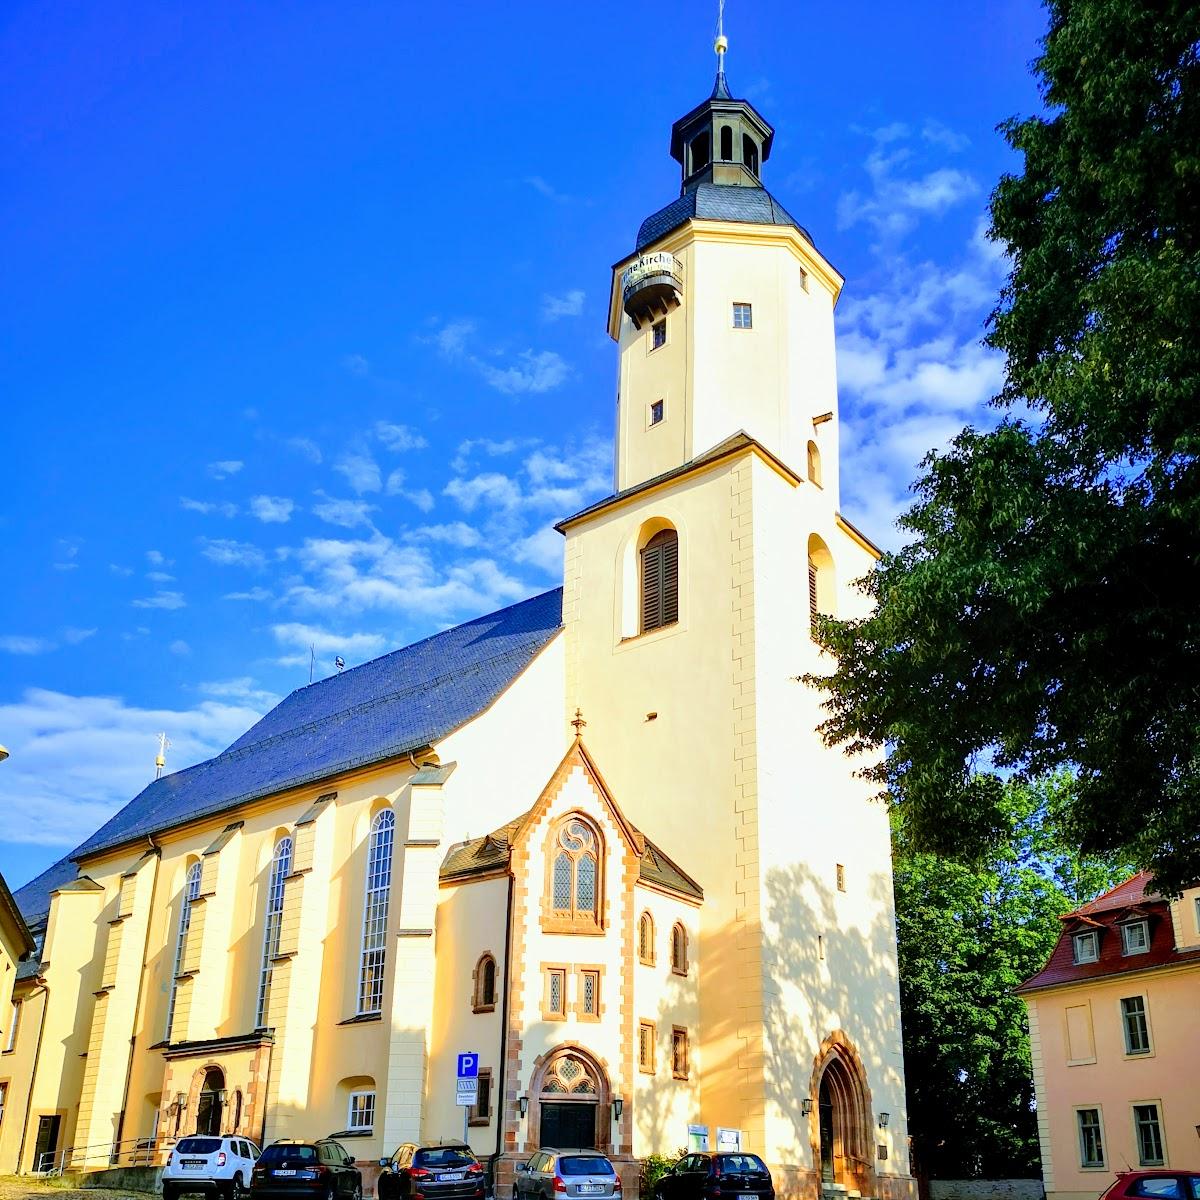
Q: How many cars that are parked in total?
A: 6